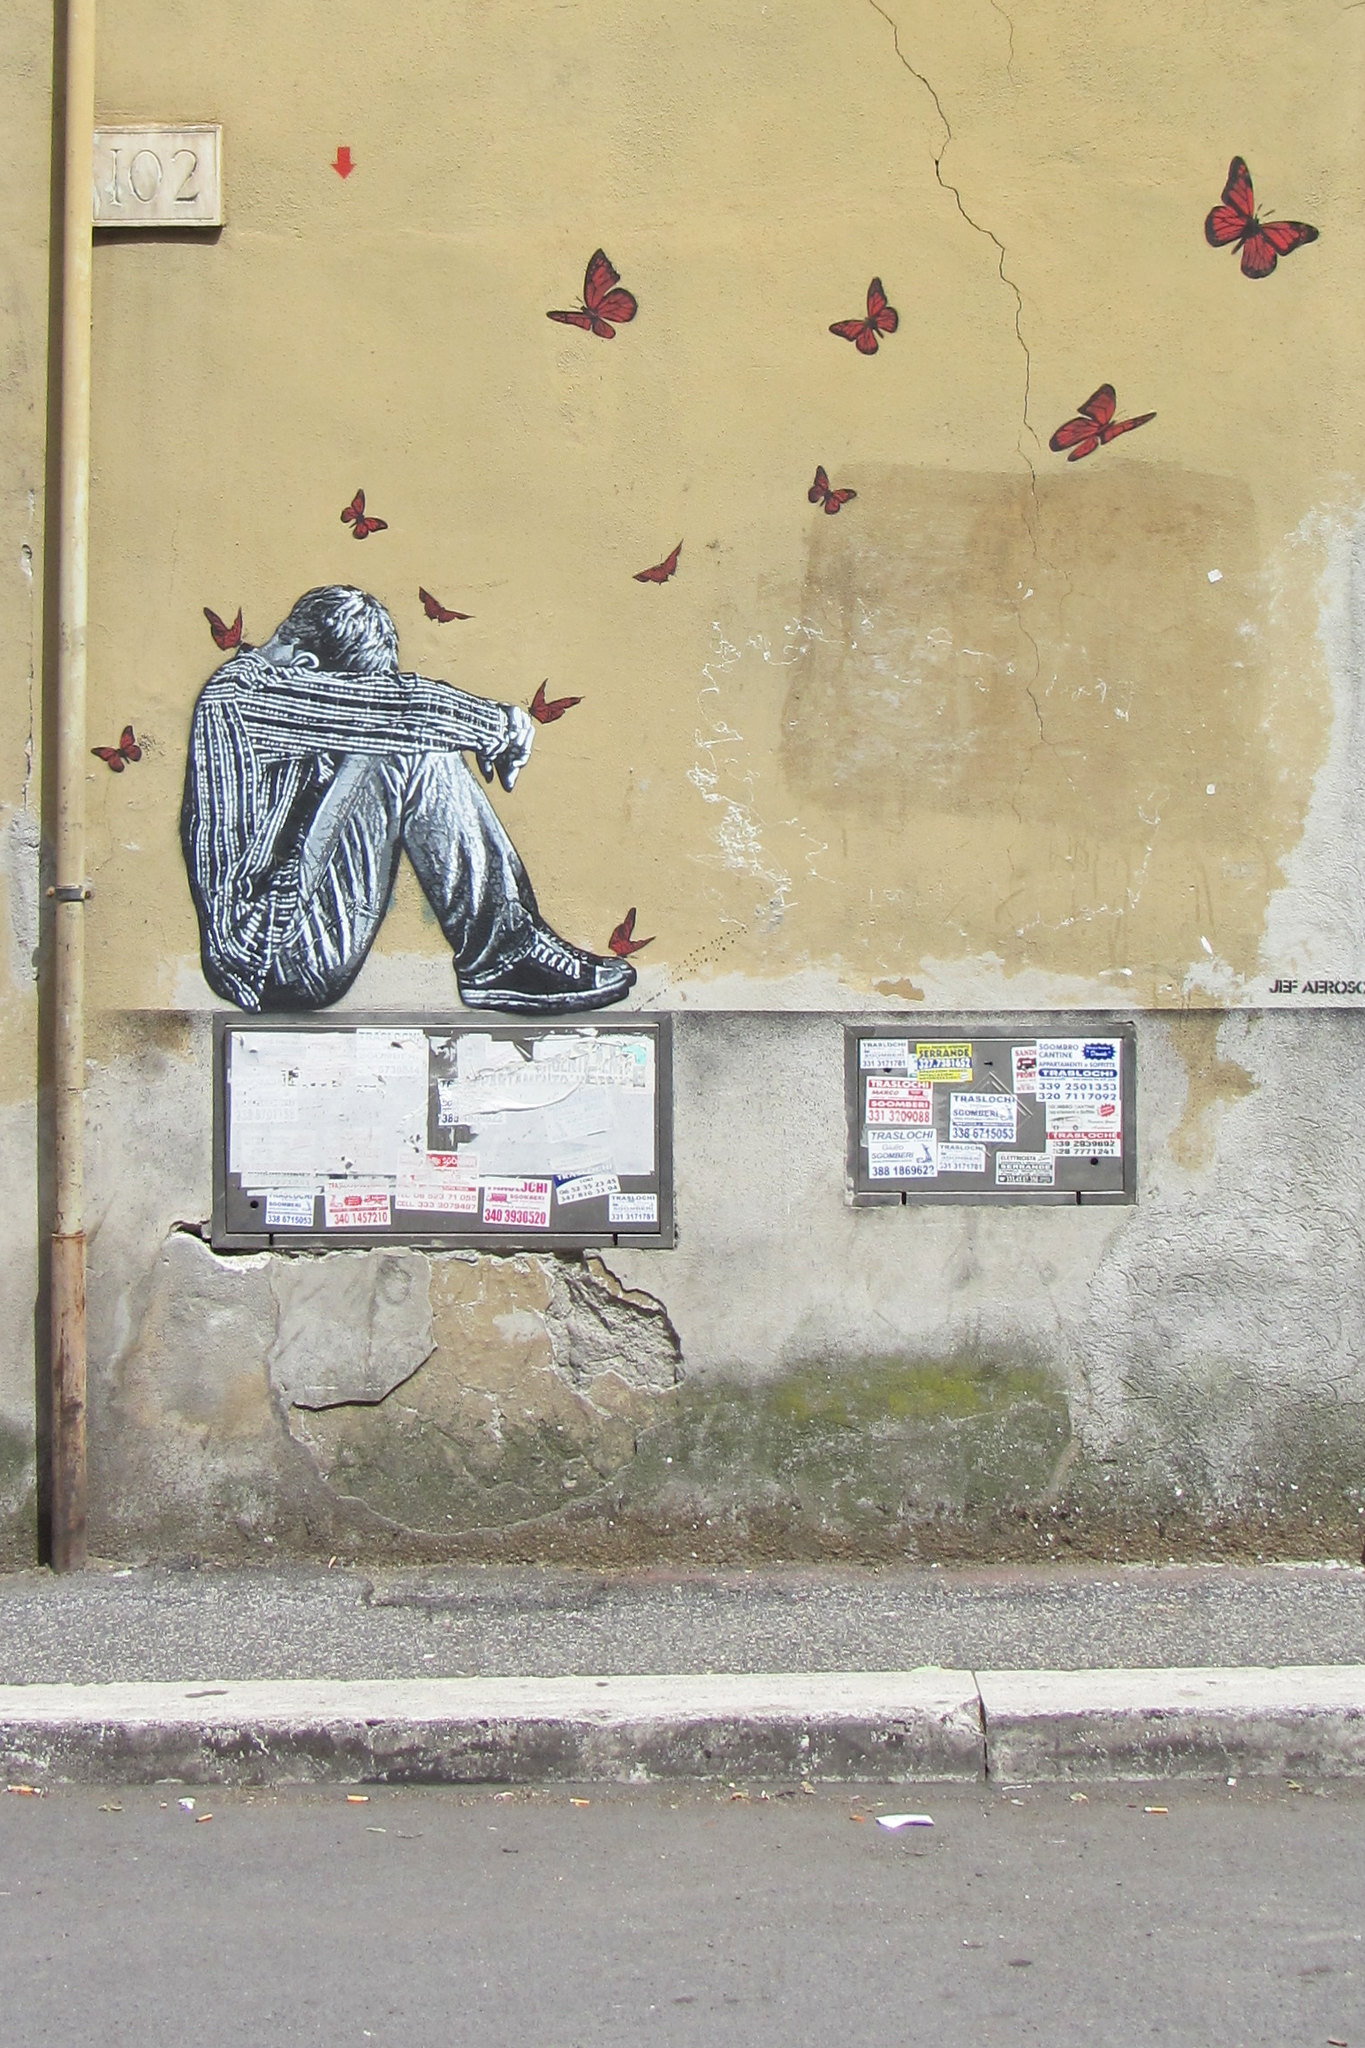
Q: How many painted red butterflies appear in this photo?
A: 12